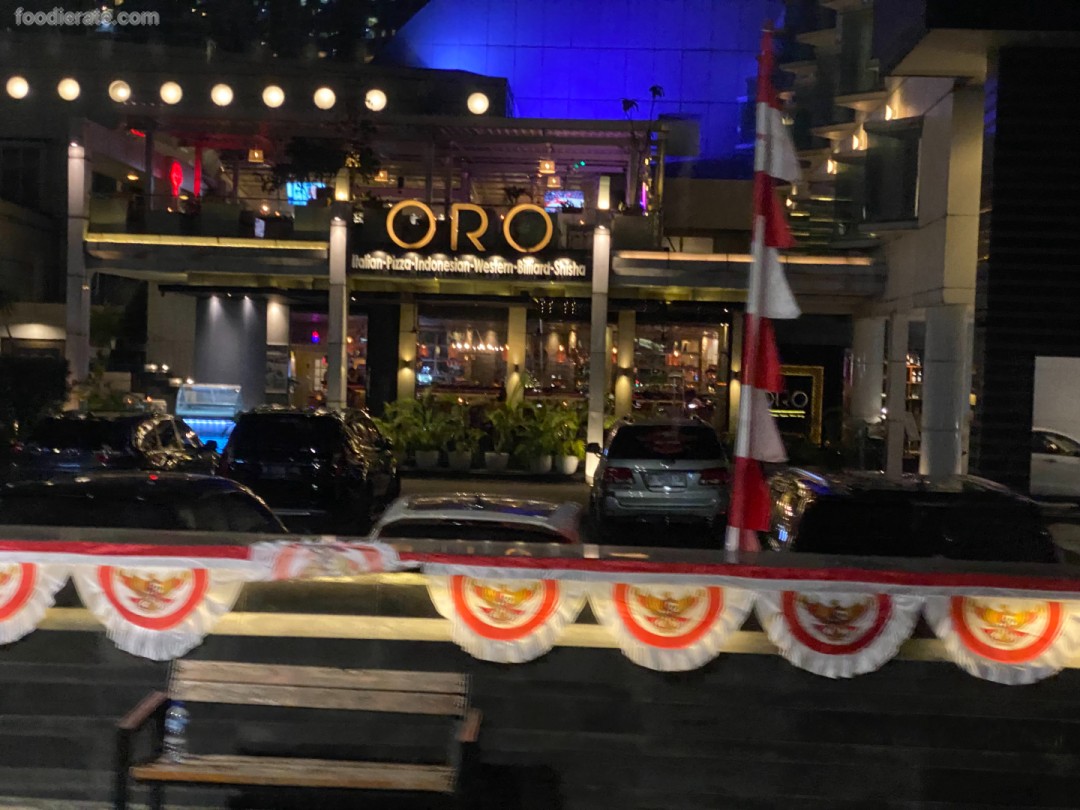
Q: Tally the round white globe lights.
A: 9